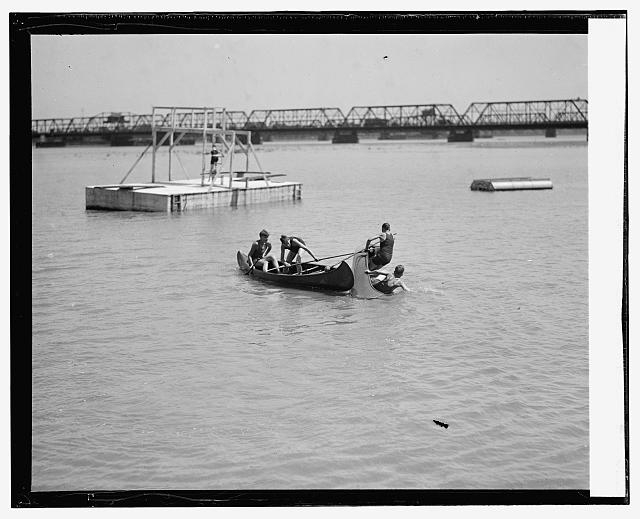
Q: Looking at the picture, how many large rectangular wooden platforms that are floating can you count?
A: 1